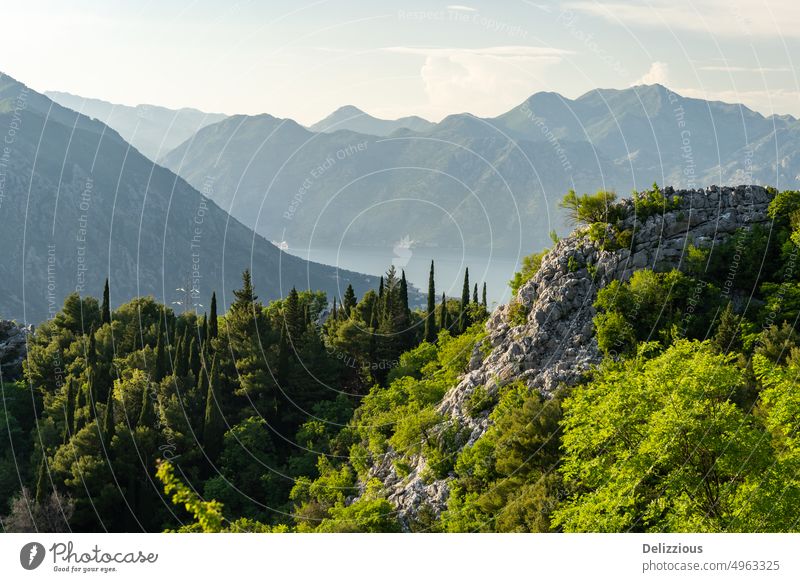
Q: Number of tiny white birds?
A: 4